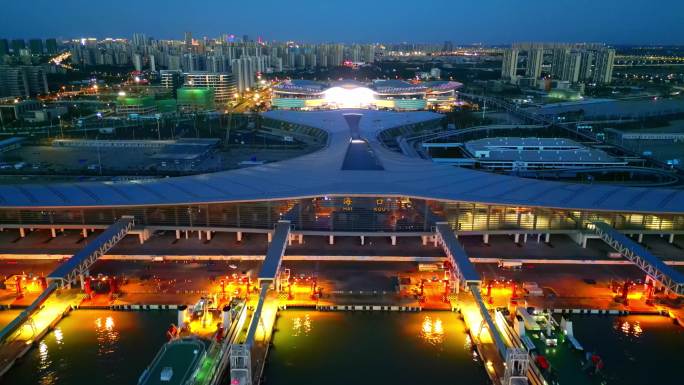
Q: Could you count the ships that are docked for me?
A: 2